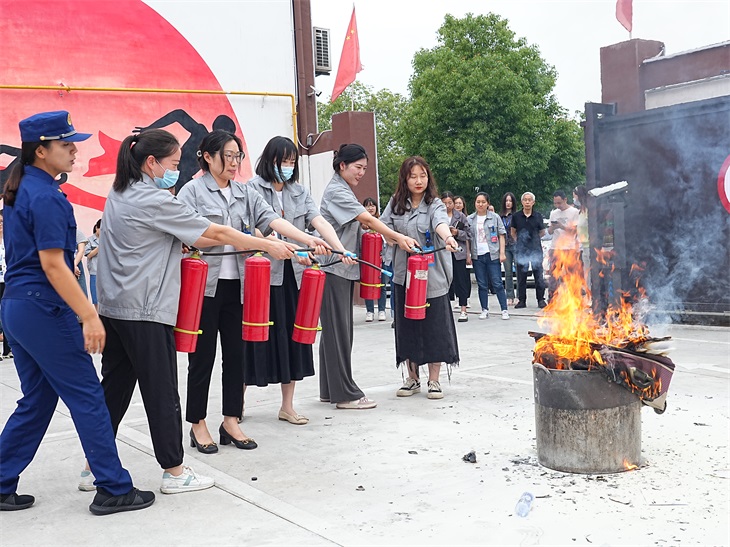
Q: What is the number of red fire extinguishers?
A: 5